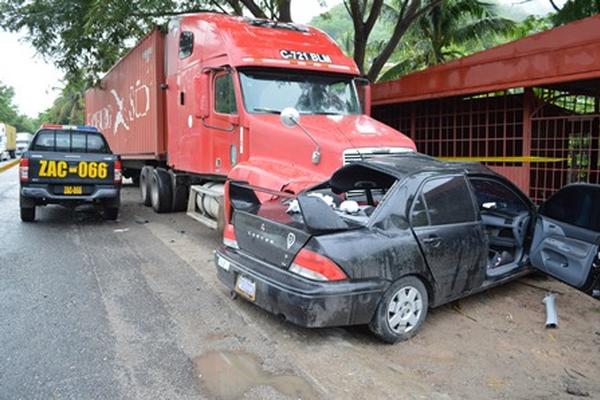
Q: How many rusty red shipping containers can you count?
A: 1